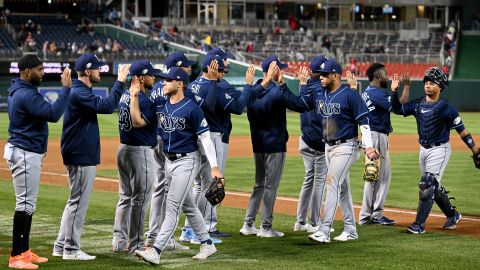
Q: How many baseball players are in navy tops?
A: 12